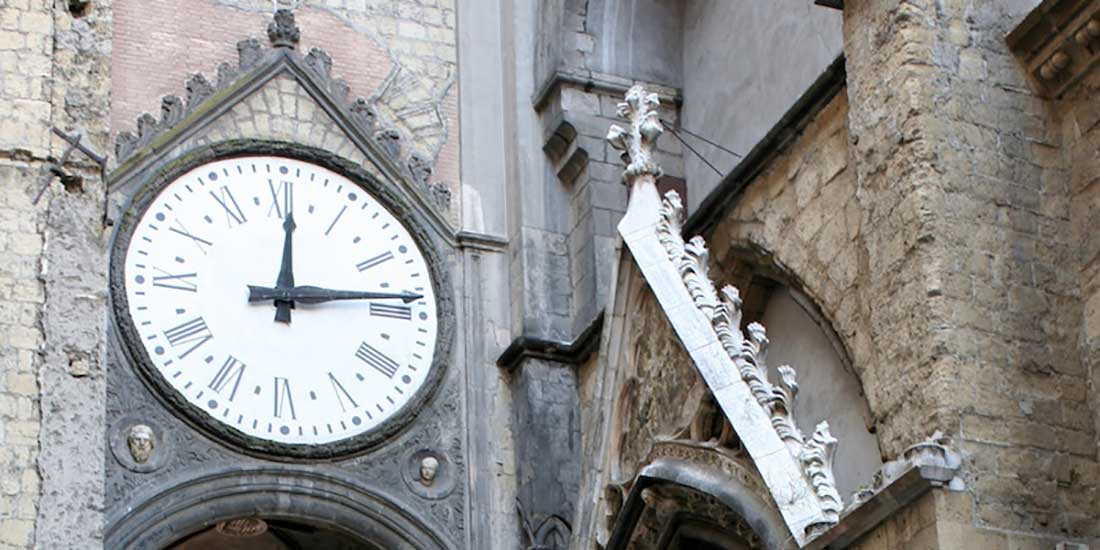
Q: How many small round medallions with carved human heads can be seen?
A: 2